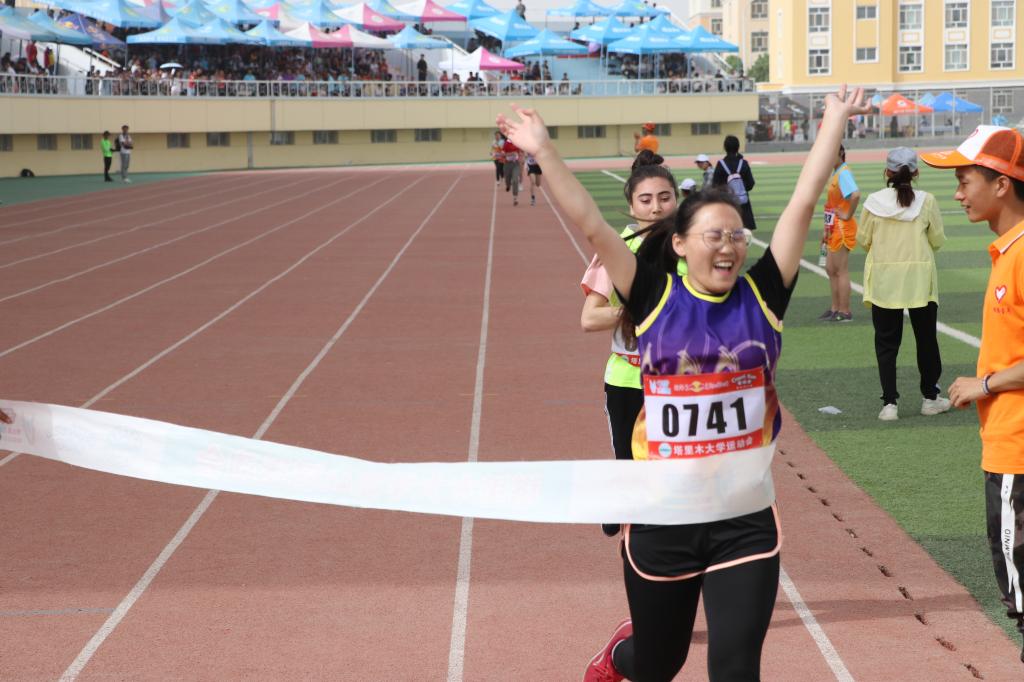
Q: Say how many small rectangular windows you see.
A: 13